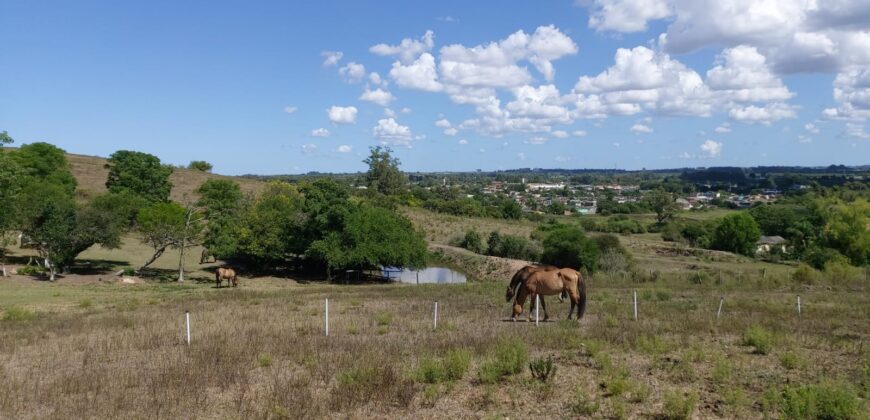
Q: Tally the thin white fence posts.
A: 7